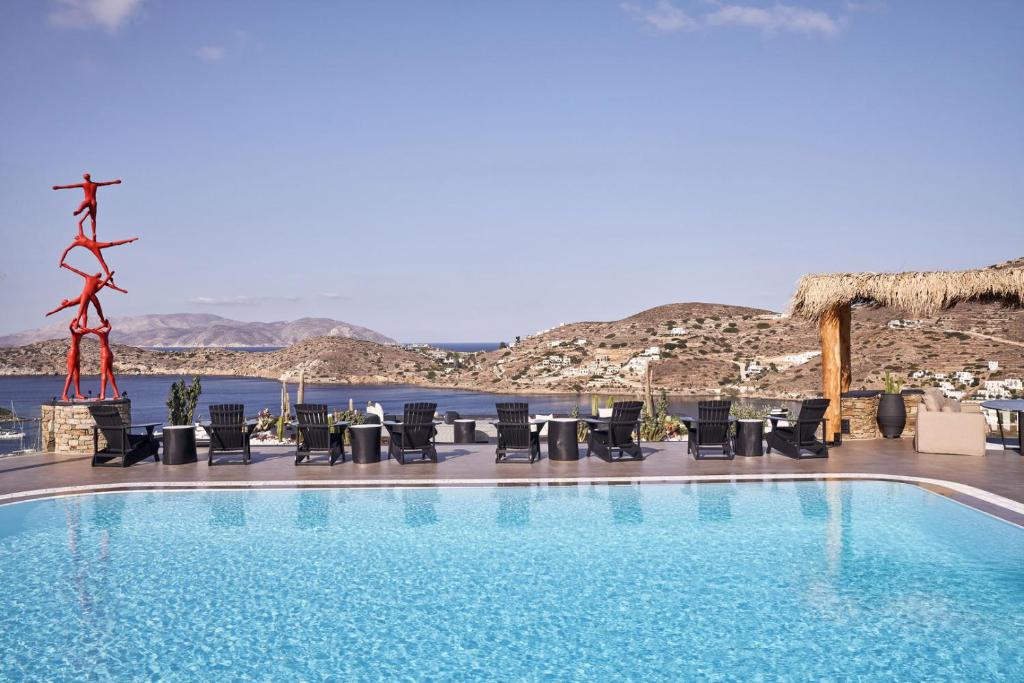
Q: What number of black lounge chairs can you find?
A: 8